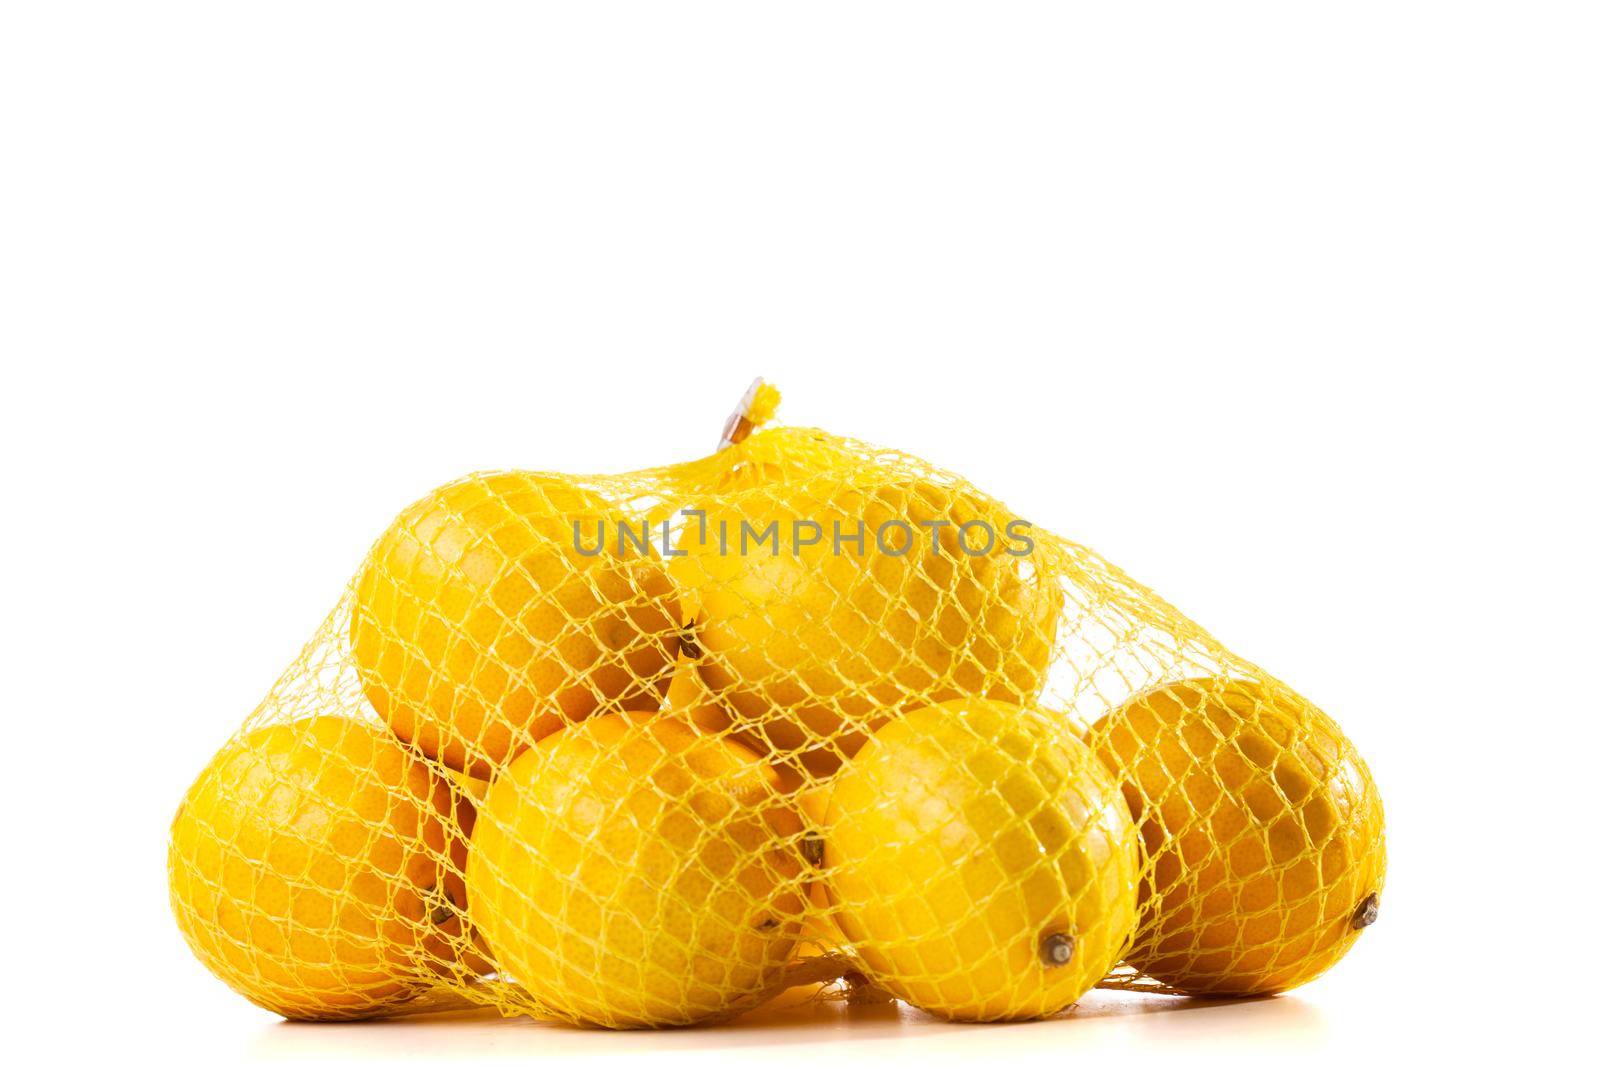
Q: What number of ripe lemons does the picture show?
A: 6